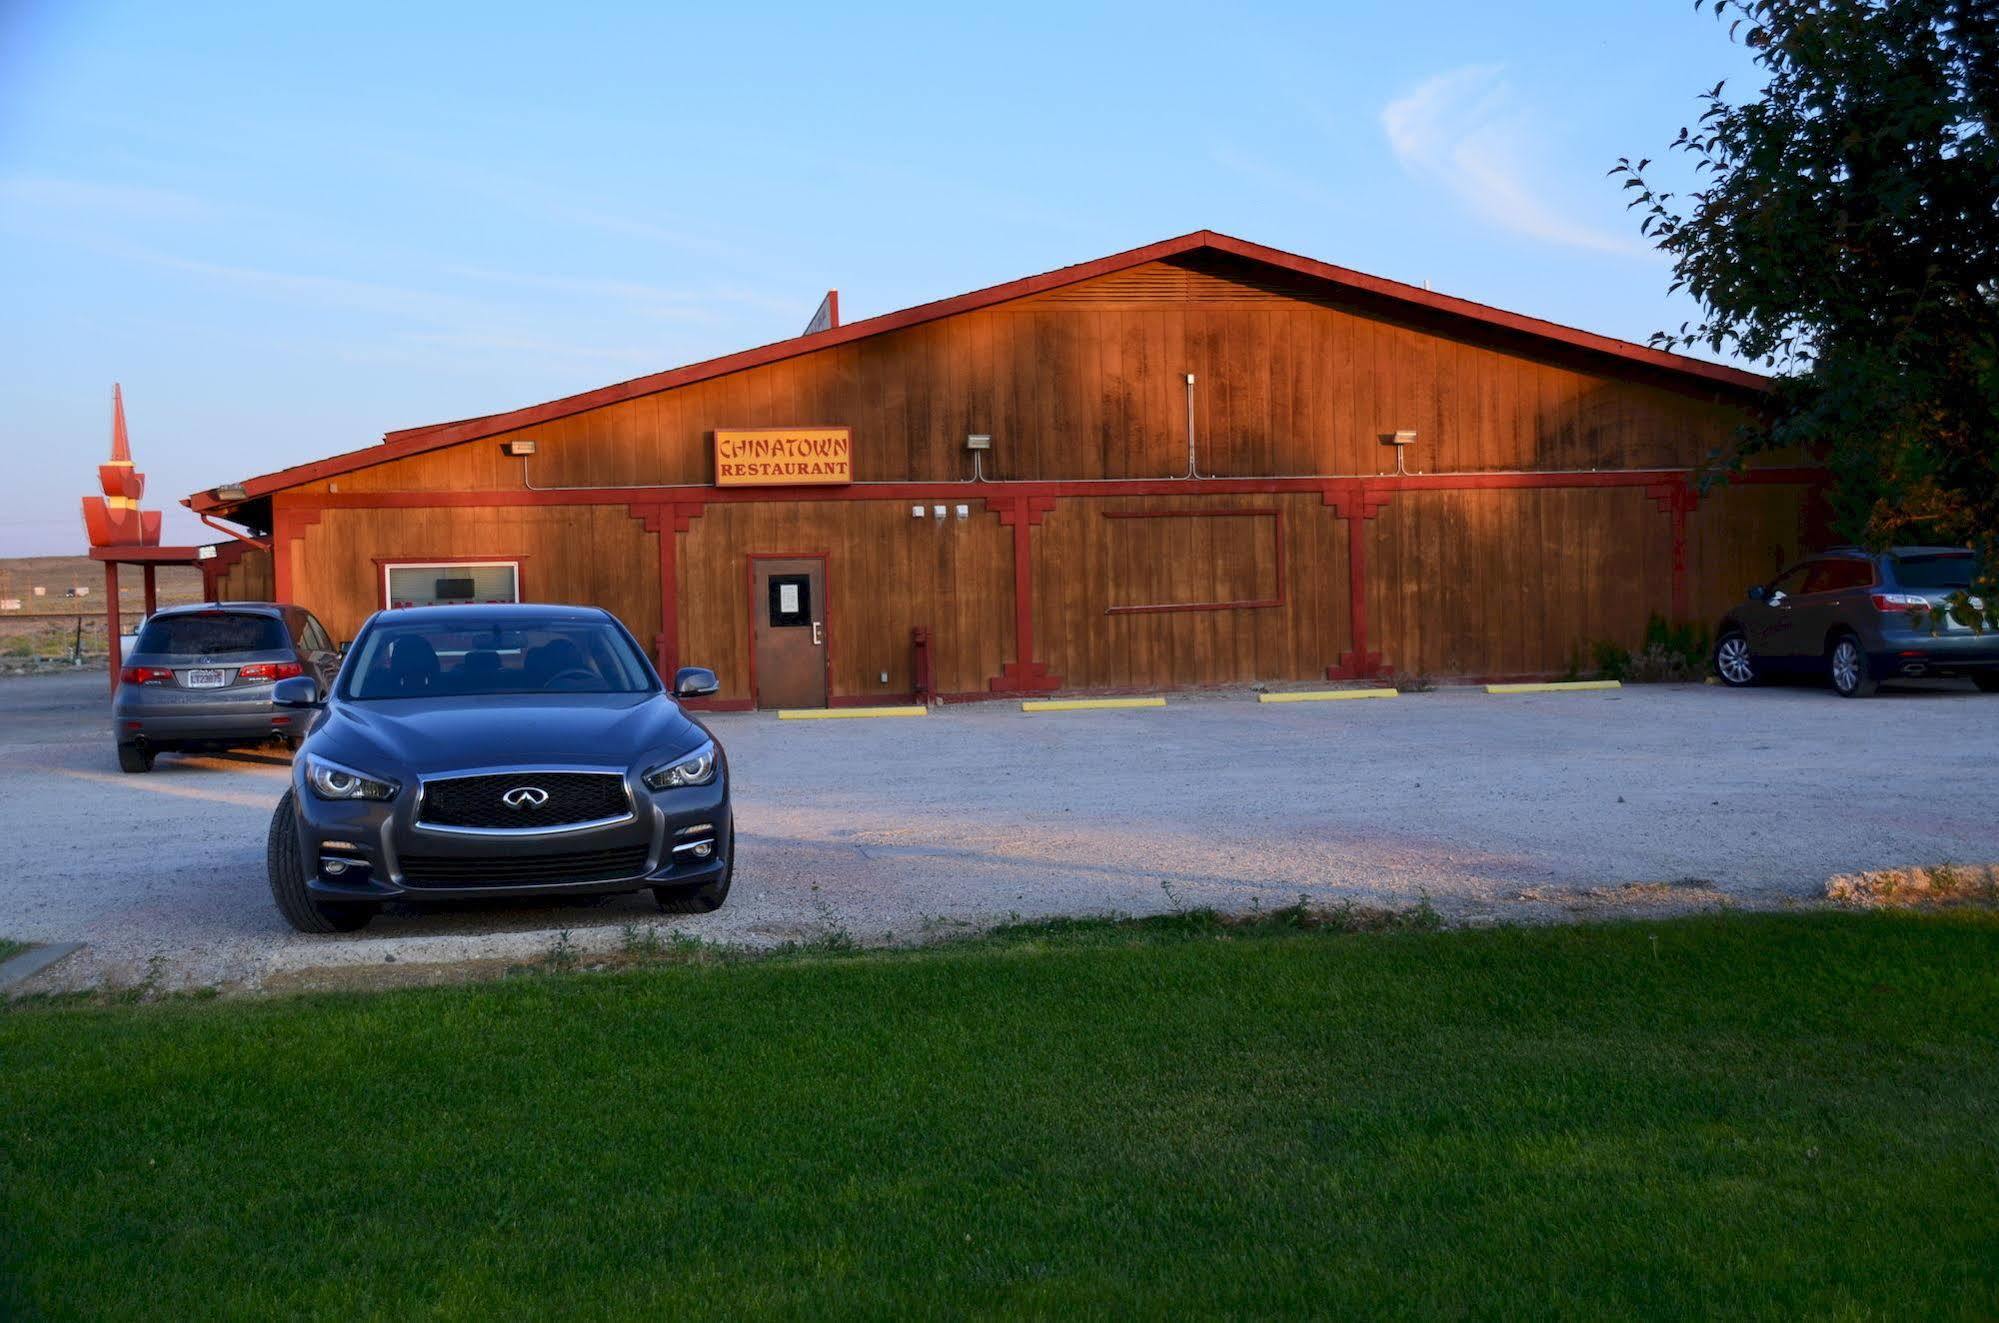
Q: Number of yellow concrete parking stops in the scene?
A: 4